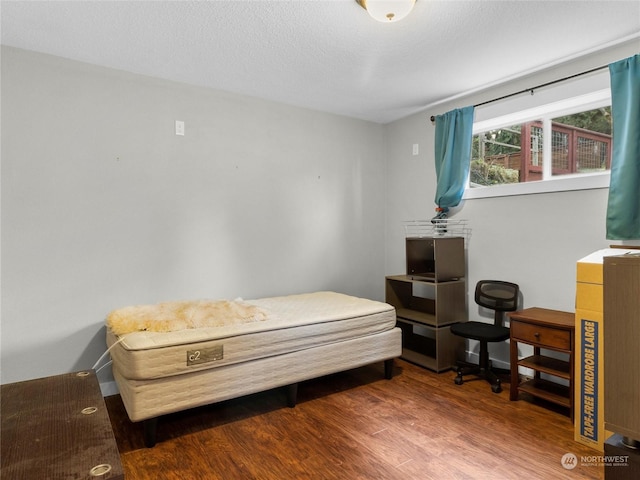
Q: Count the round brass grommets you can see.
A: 3